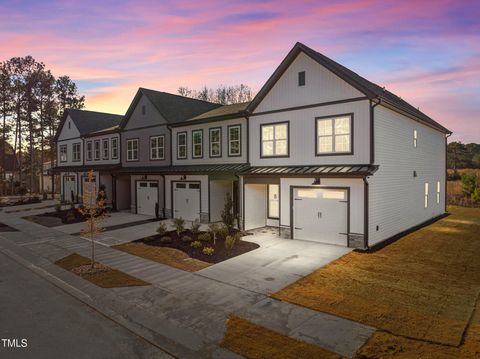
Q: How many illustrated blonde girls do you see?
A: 0